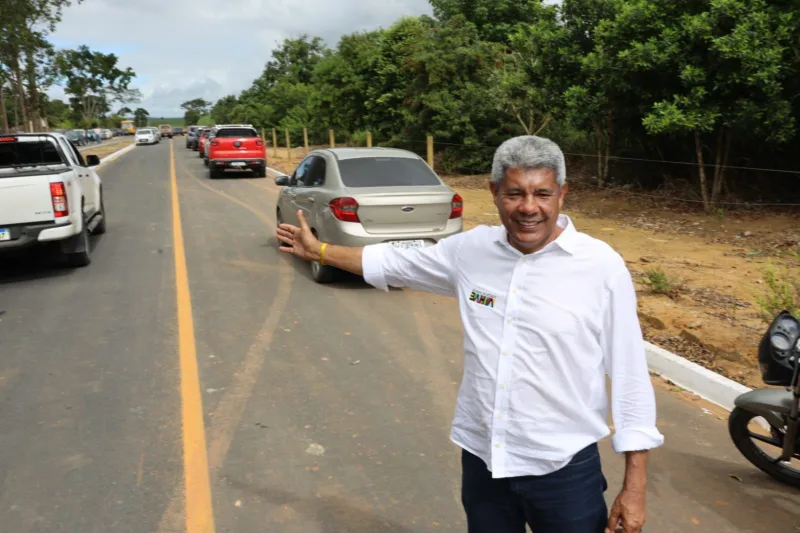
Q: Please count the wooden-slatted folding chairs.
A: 0